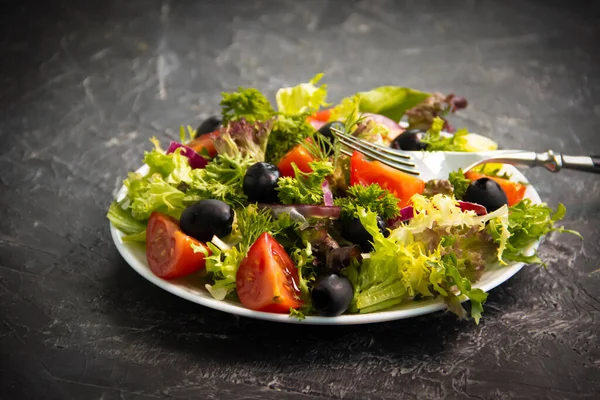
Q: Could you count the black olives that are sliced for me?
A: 0